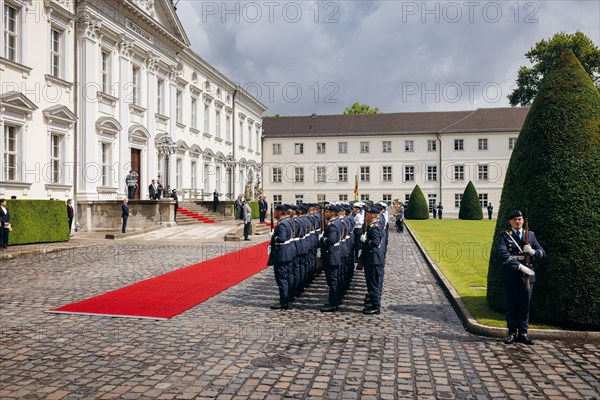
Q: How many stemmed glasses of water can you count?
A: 0